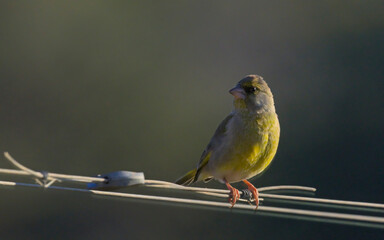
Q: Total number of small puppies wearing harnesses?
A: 0